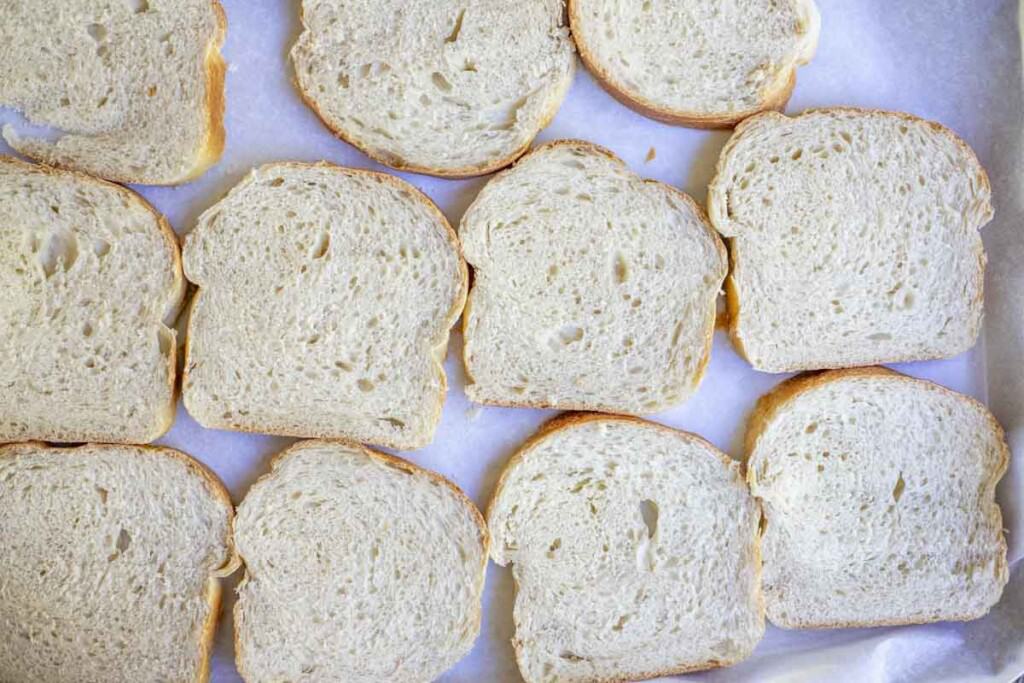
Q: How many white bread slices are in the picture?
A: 11